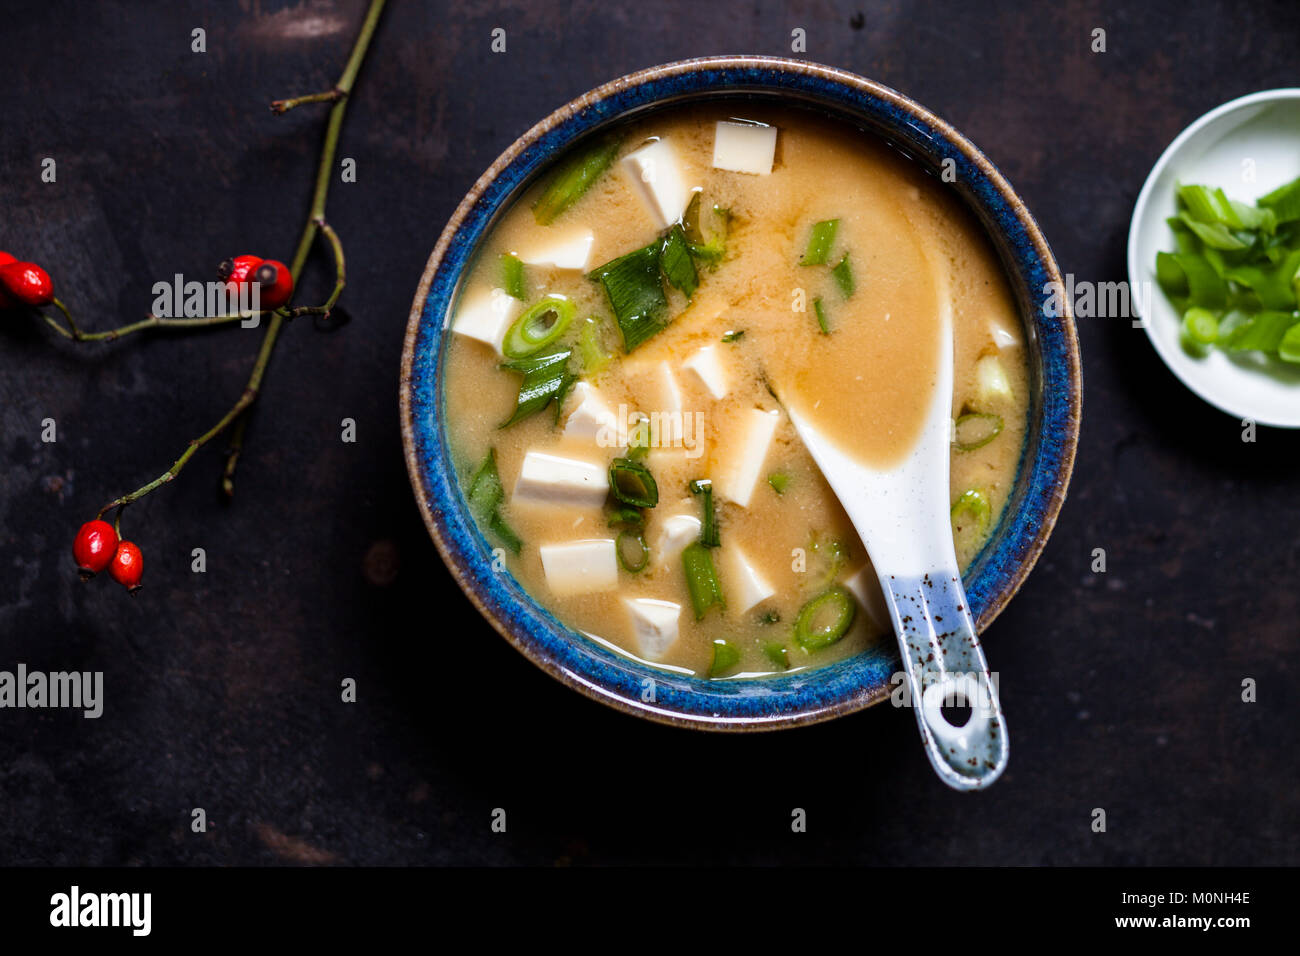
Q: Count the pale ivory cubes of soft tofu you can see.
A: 15